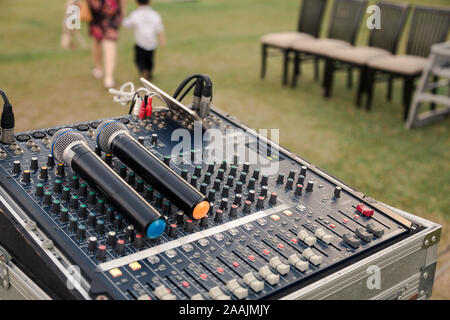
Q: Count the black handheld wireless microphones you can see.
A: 2